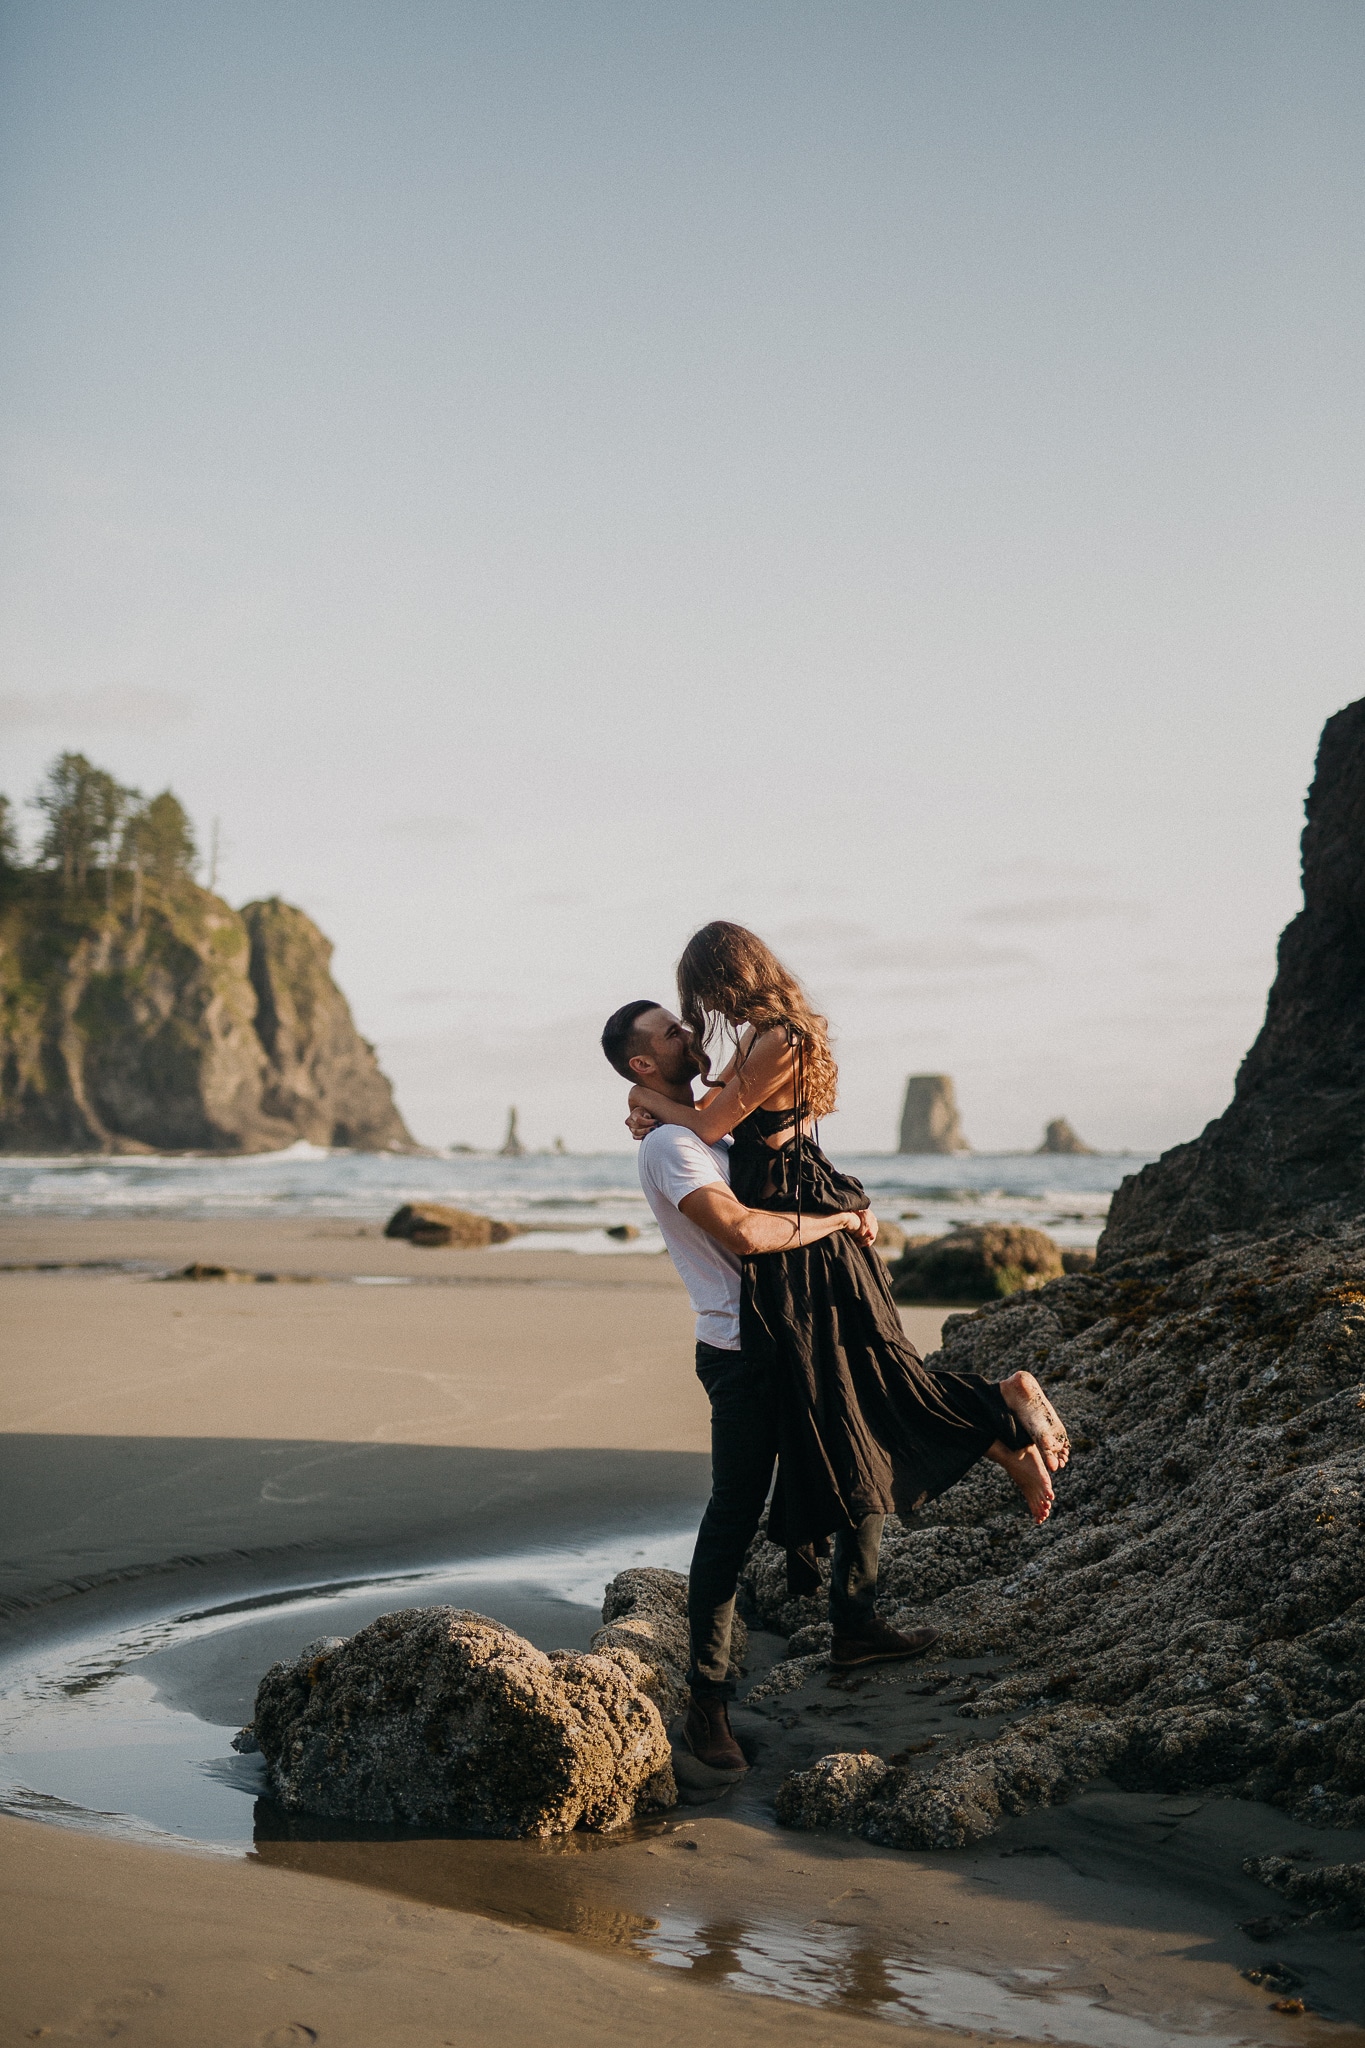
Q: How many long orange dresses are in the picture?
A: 0